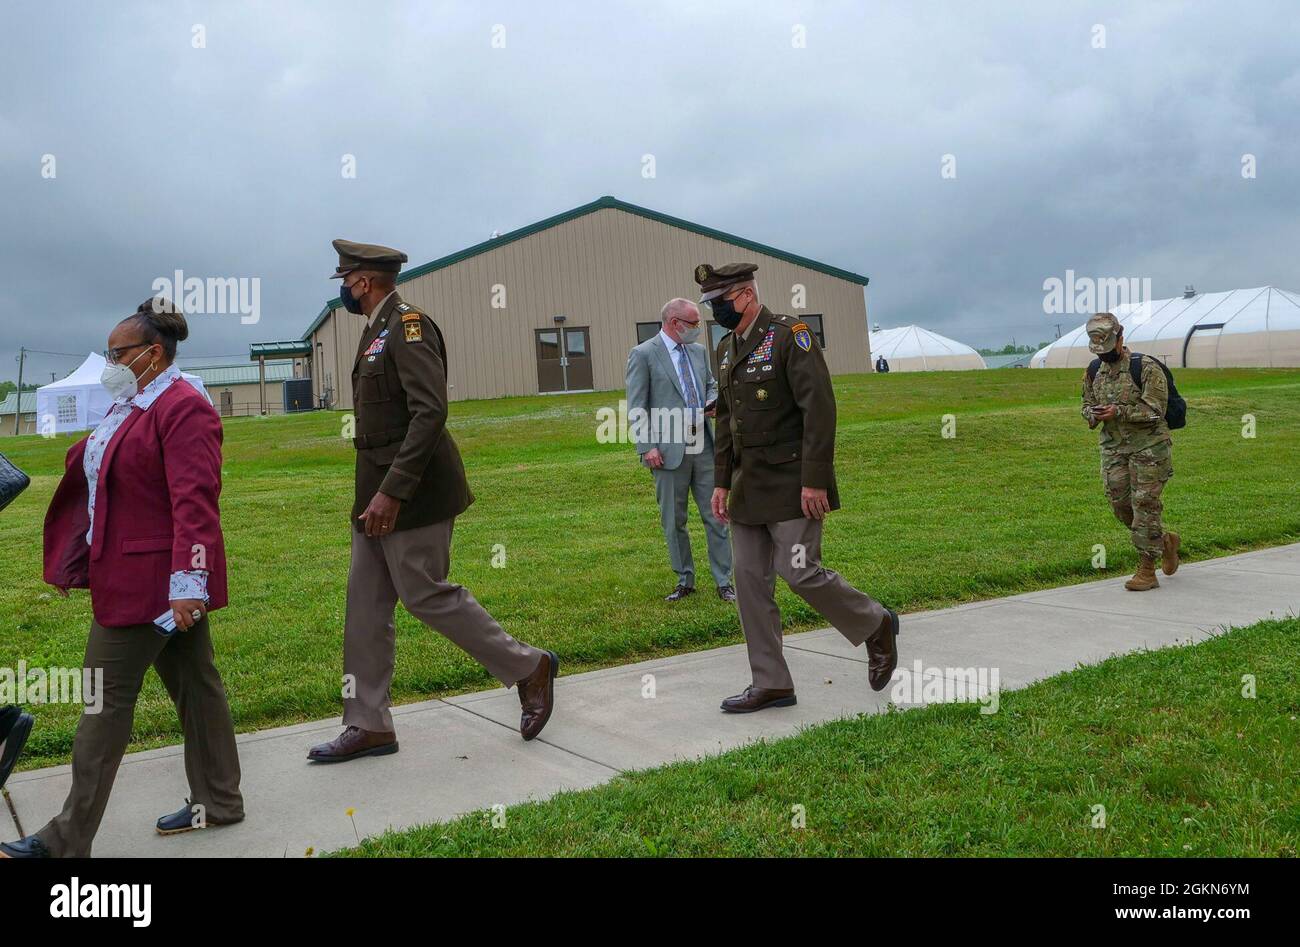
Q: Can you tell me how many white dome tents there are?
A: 2